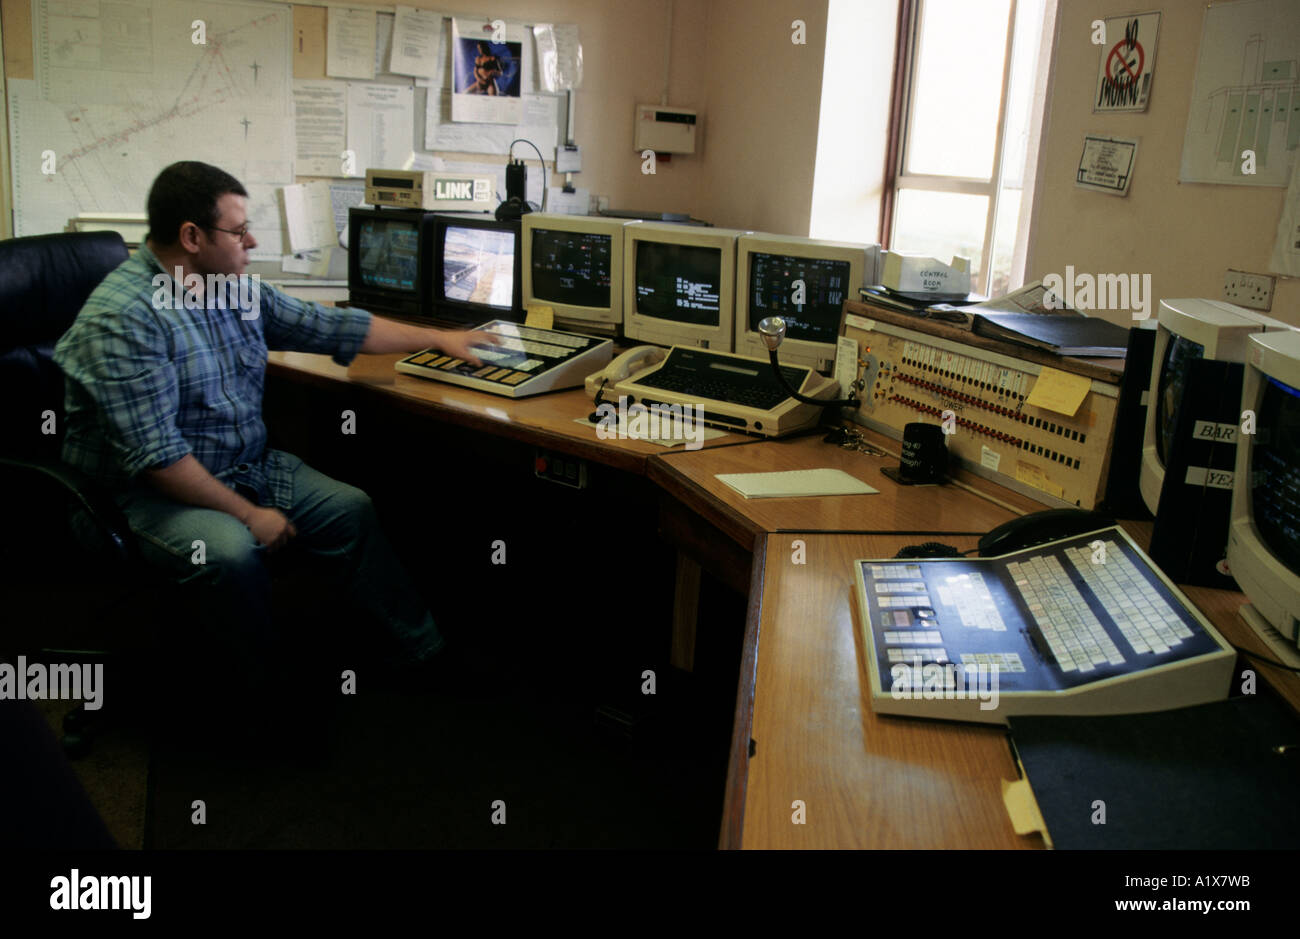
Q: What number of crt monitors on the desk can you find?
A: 7